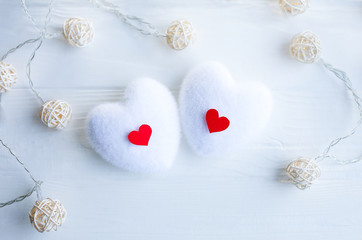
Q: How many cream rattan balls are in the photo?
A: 8